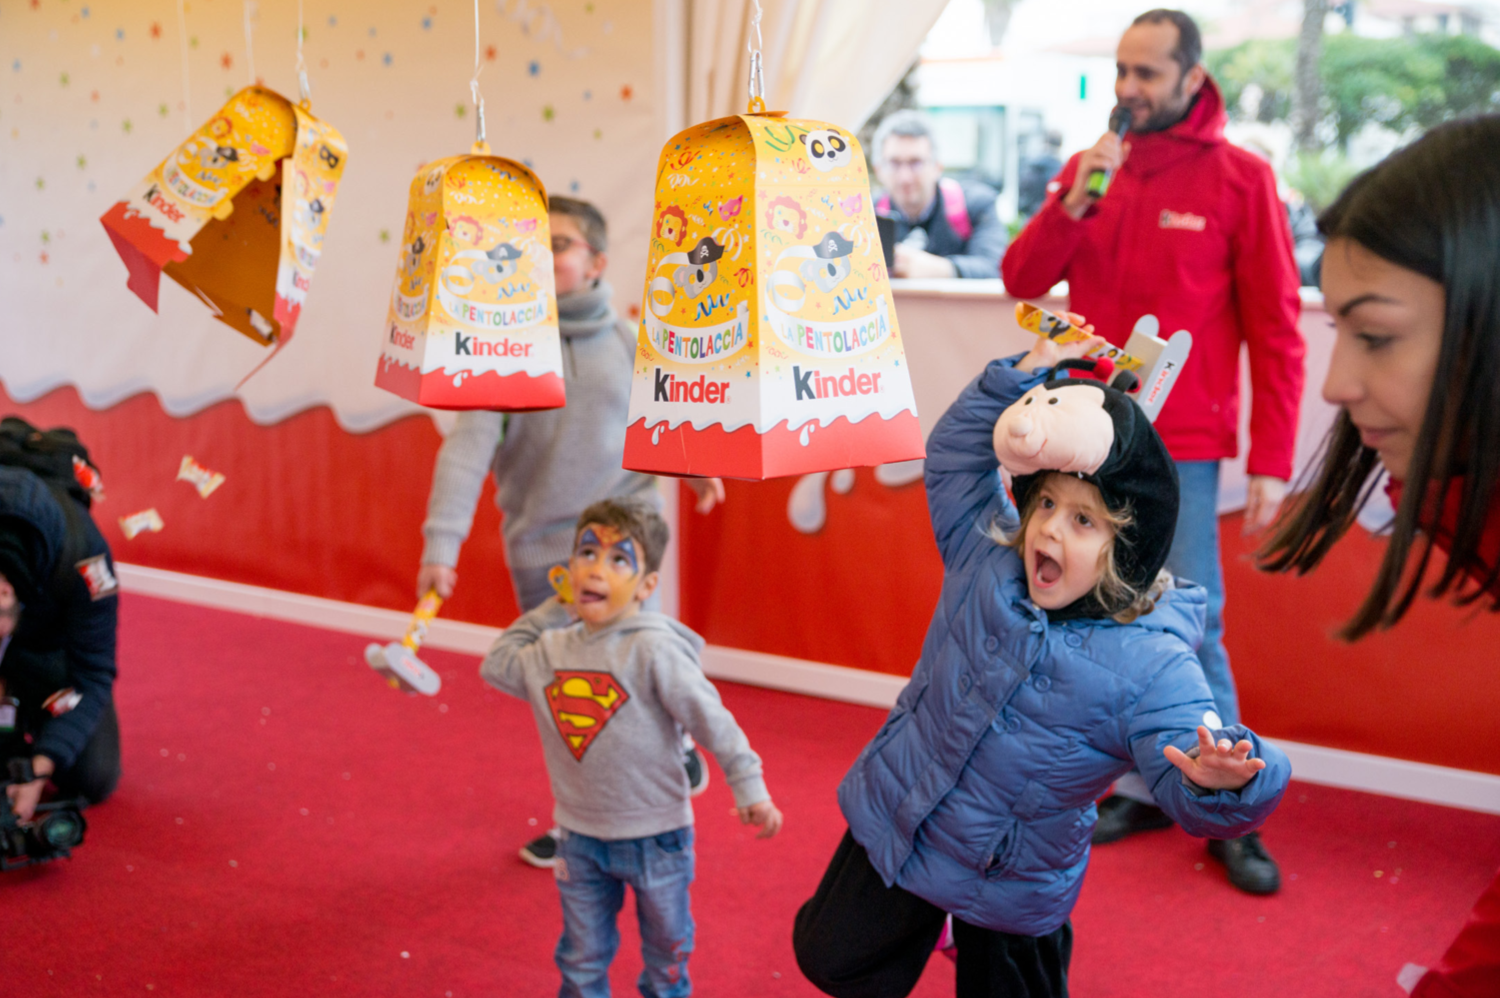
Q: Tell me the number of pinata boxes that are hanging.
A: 3